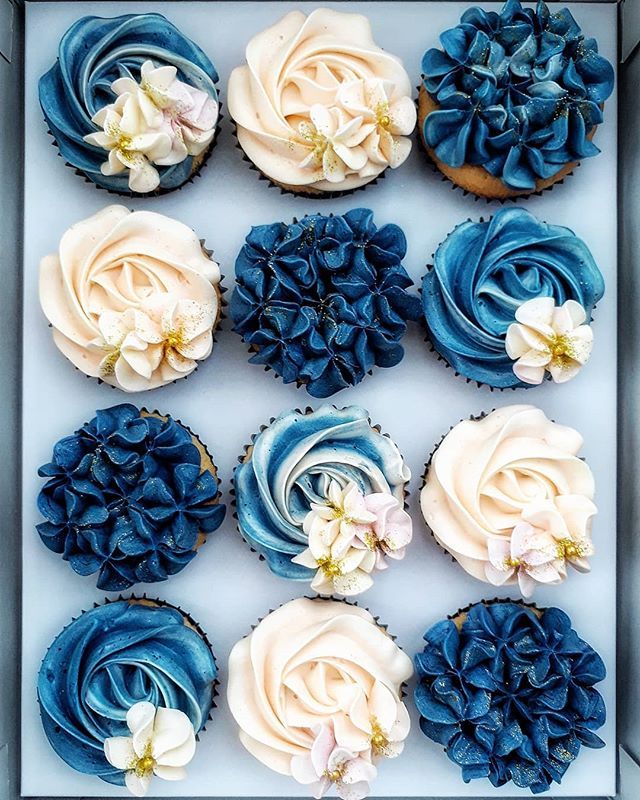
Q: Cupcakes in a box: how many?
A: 12